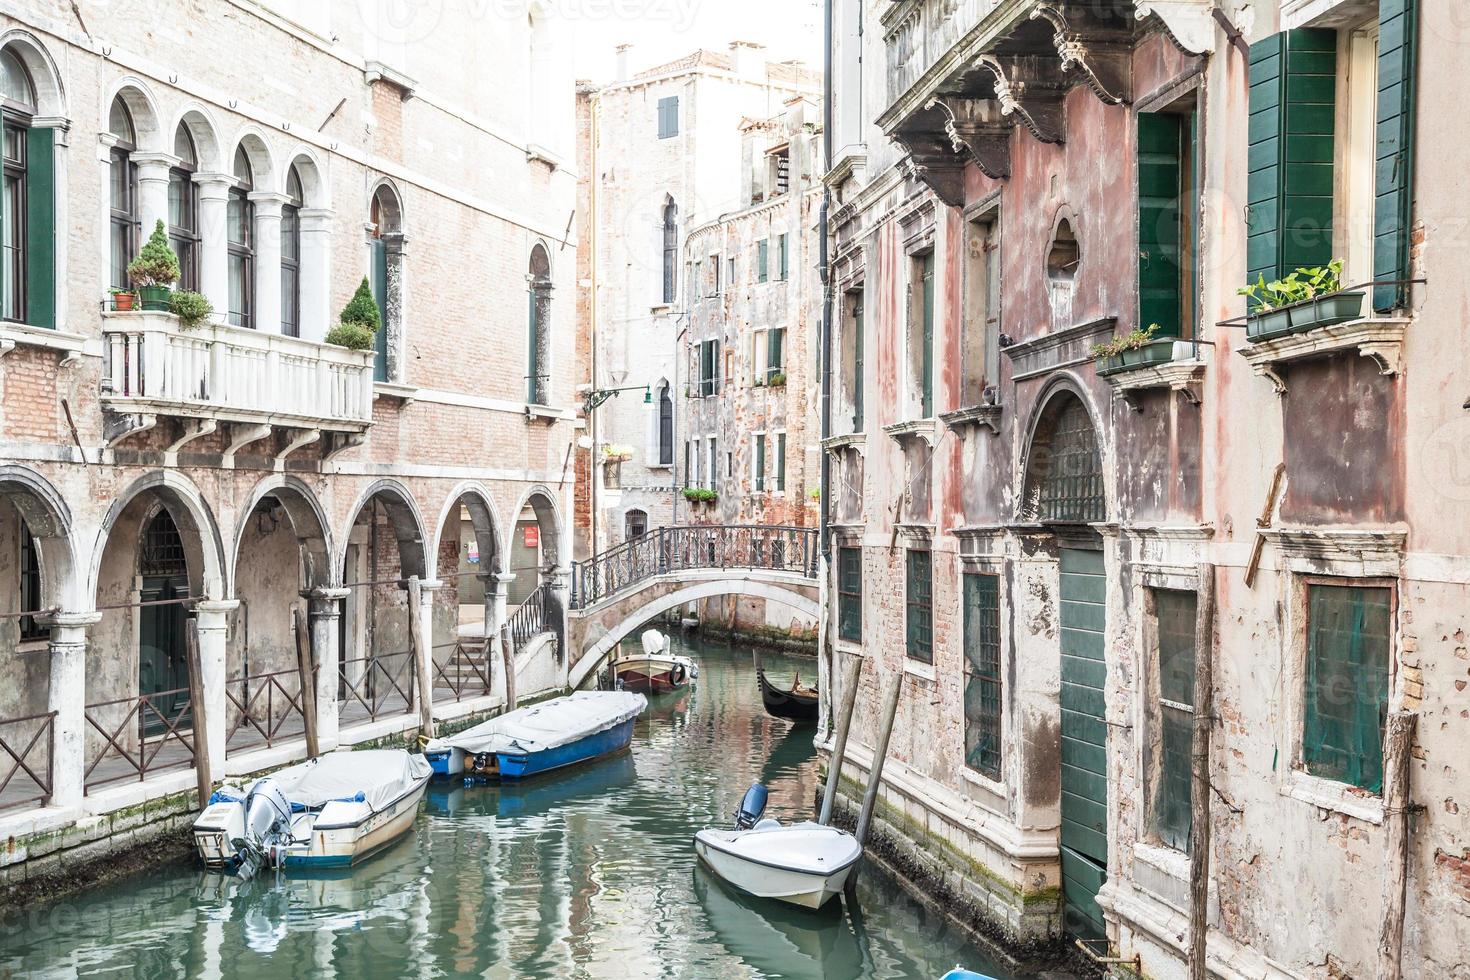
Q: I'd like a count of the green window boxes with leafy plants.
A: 2